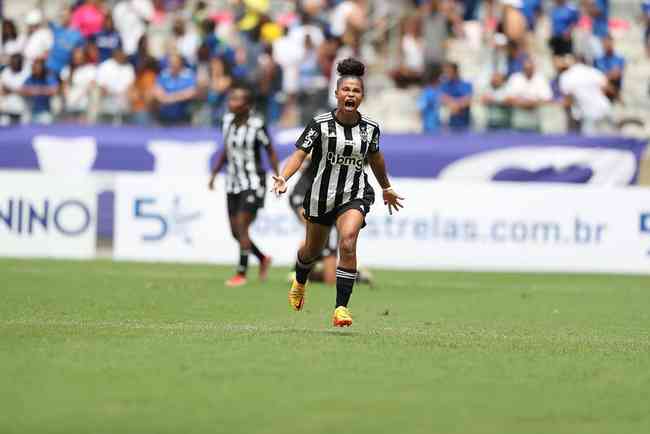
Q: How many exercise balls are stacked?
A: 0